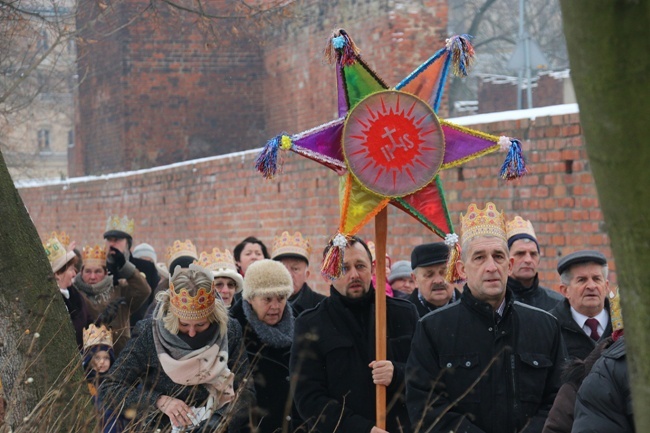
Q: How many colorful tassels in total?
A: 6